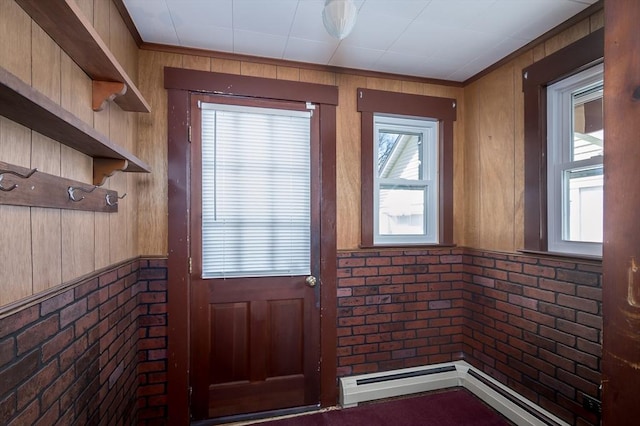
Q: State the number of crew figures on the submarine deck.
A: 0